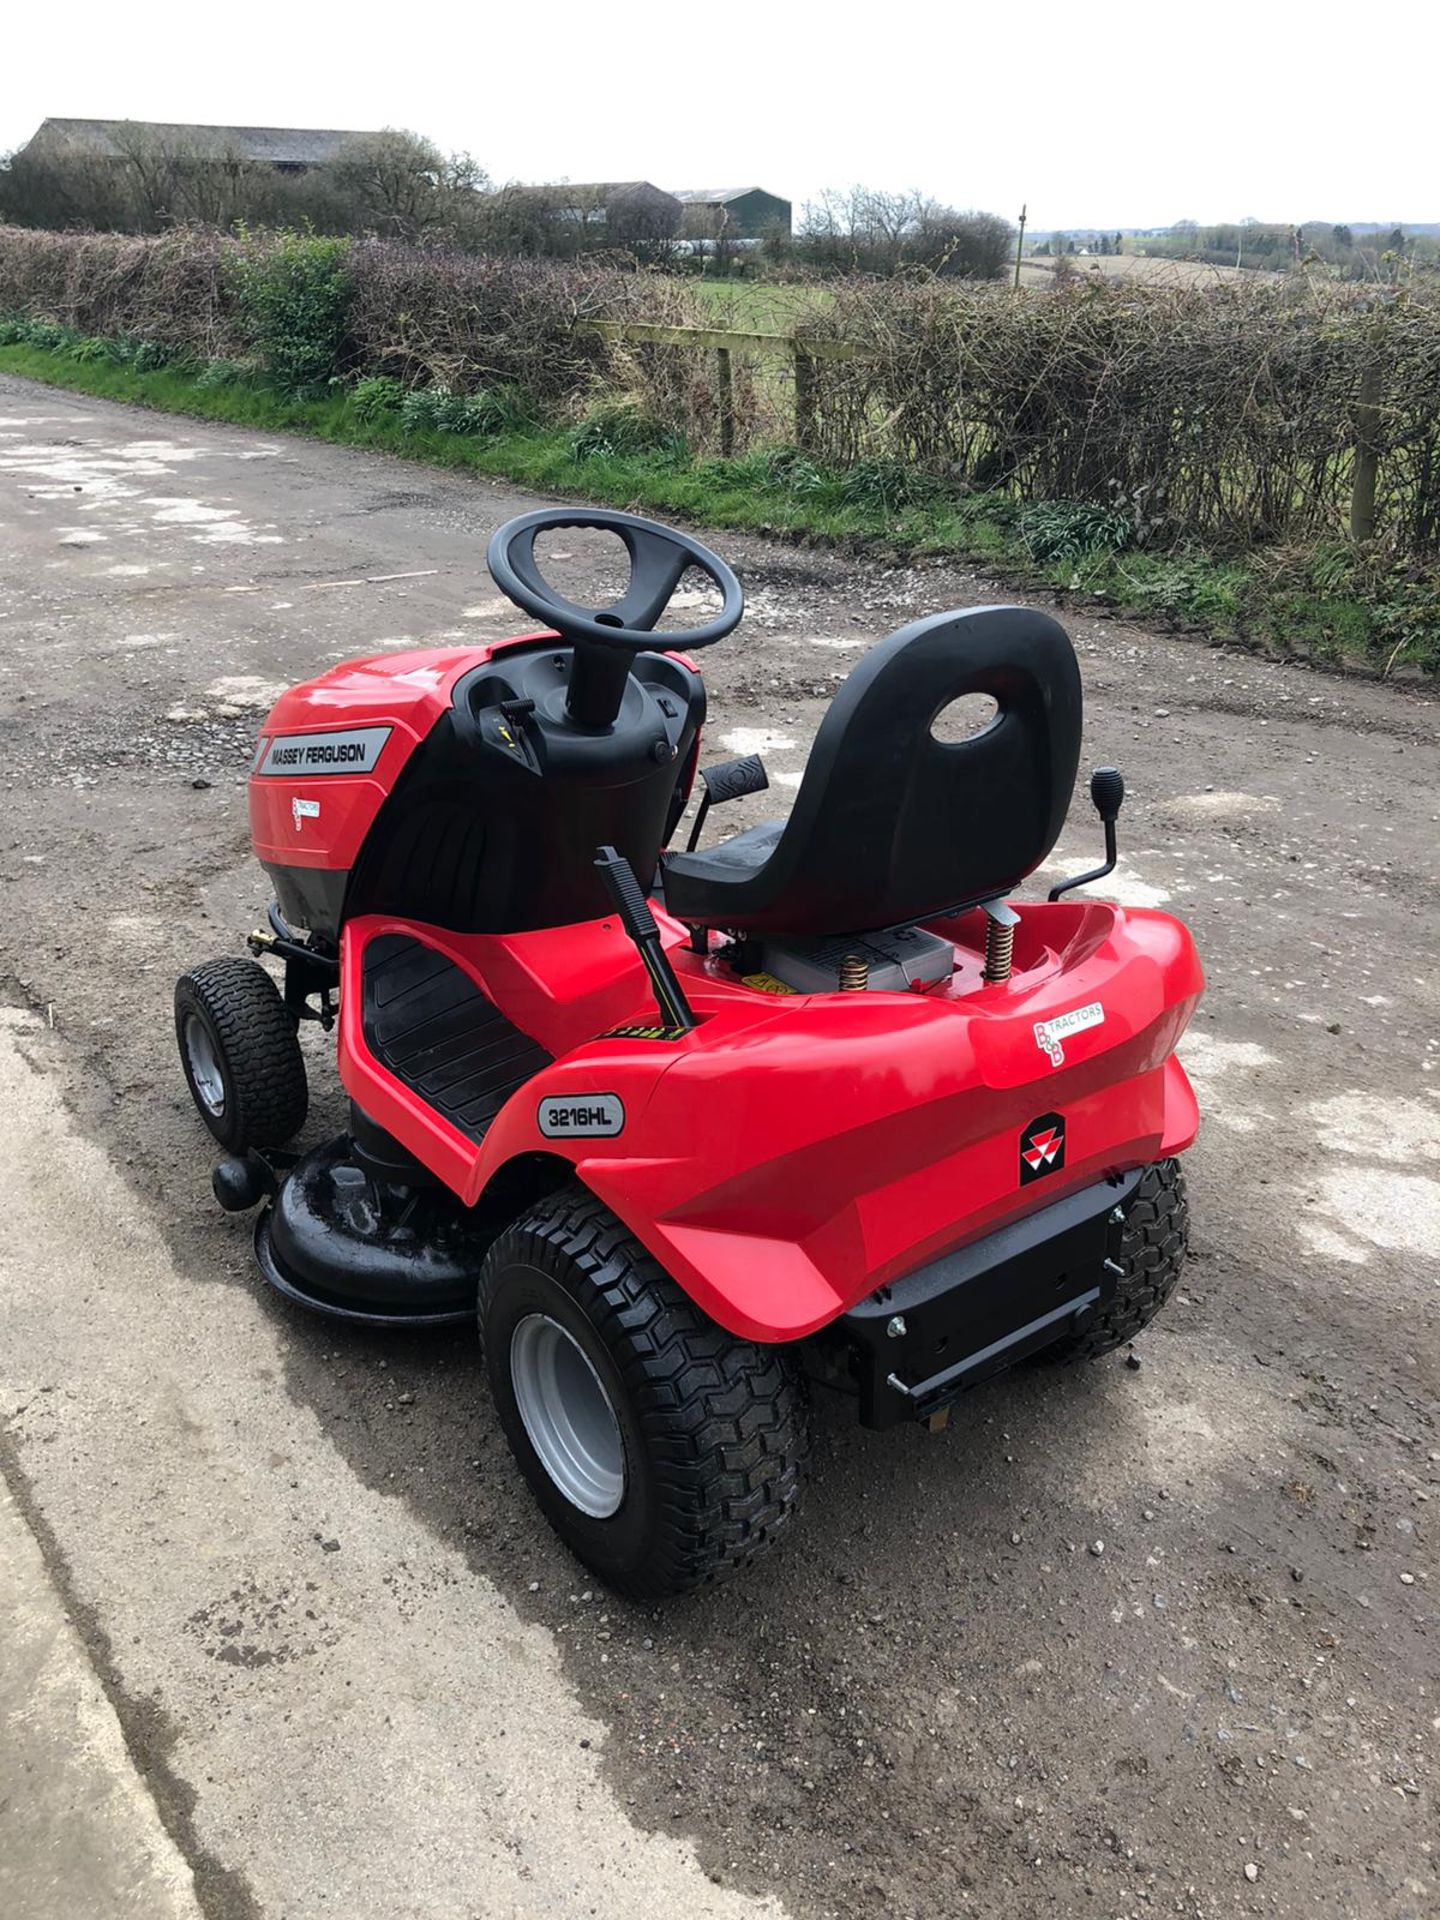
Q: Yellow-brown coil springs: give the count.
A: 2